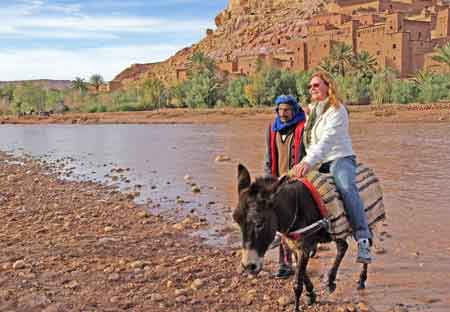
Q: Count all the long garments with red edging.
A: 1